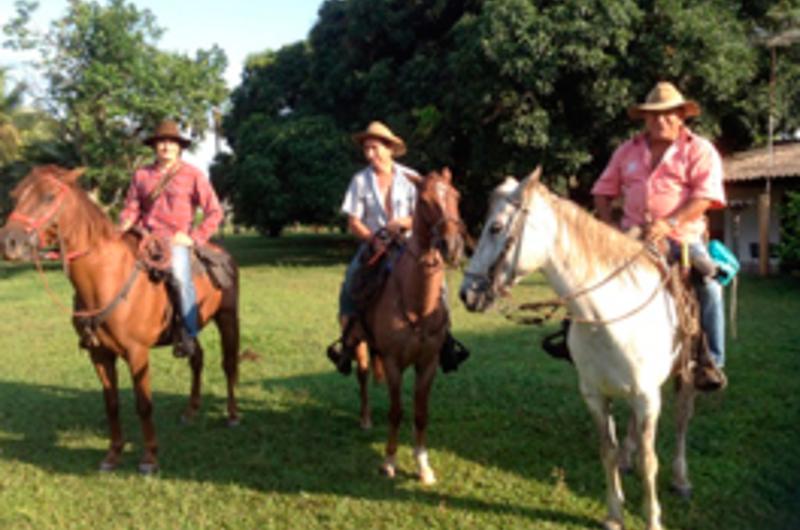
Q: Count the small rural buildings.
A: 1